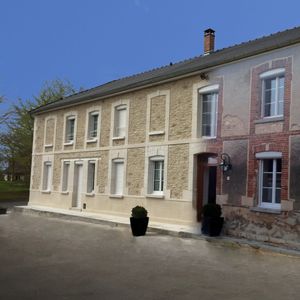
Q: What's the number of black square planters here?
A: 2